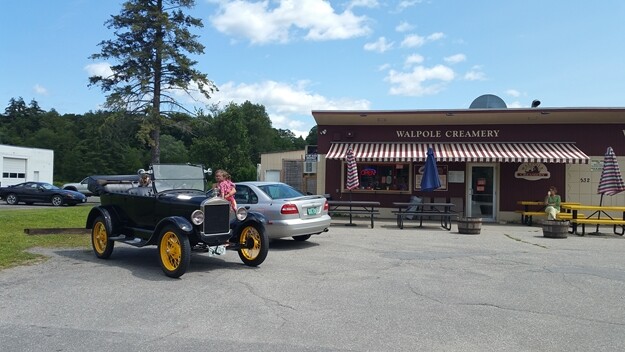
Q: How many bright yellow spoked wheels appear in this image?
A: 3